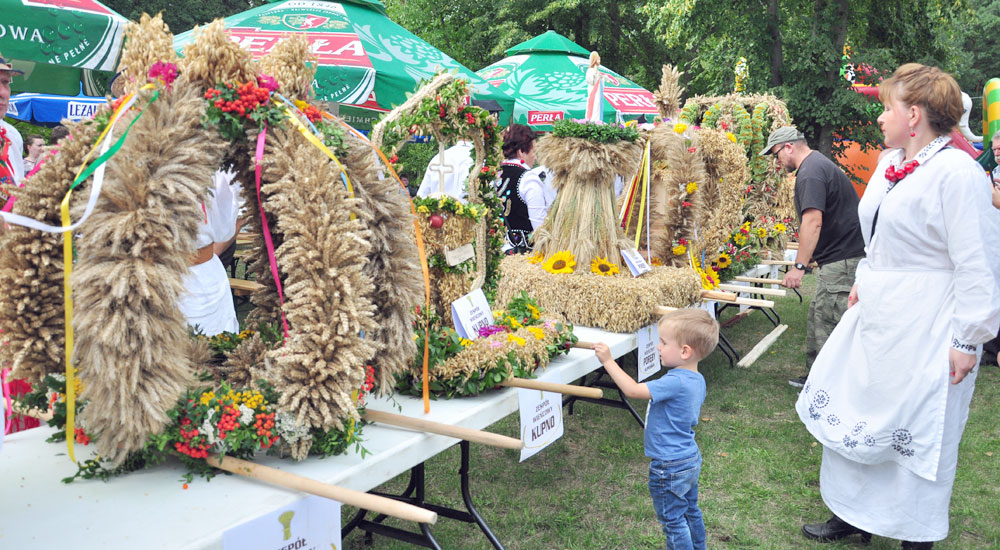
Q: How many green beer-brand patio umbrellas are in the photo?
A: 3